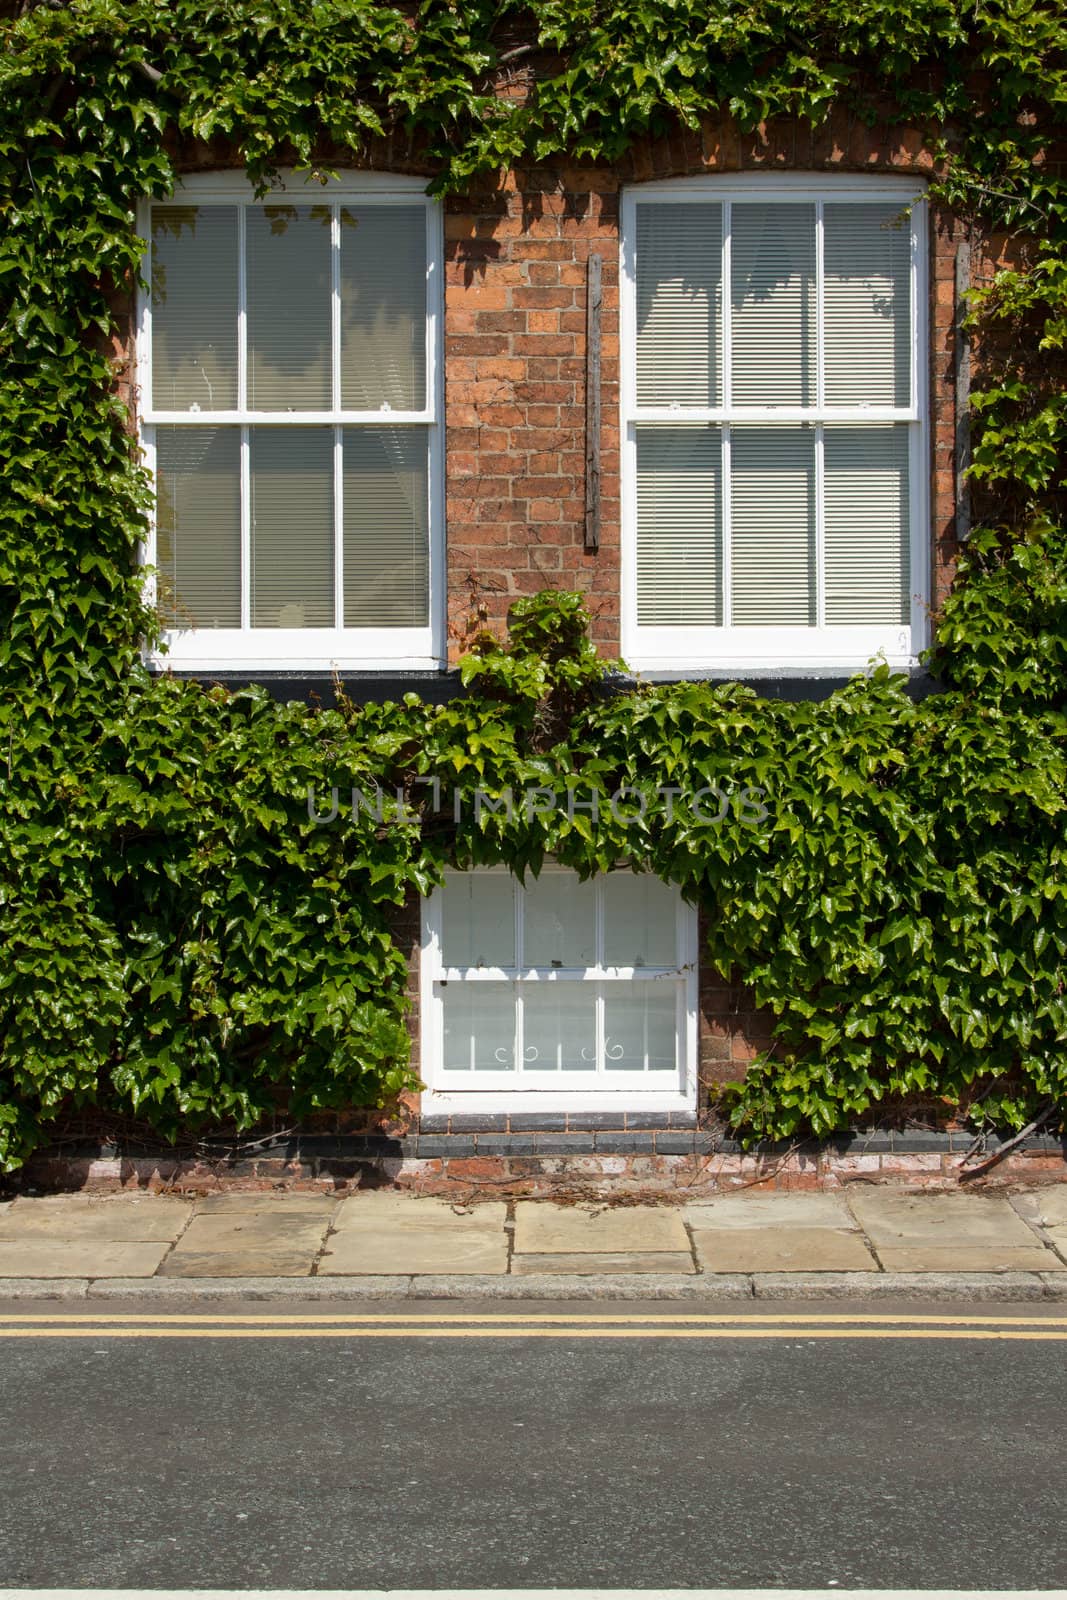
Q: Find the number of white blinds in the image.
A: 2